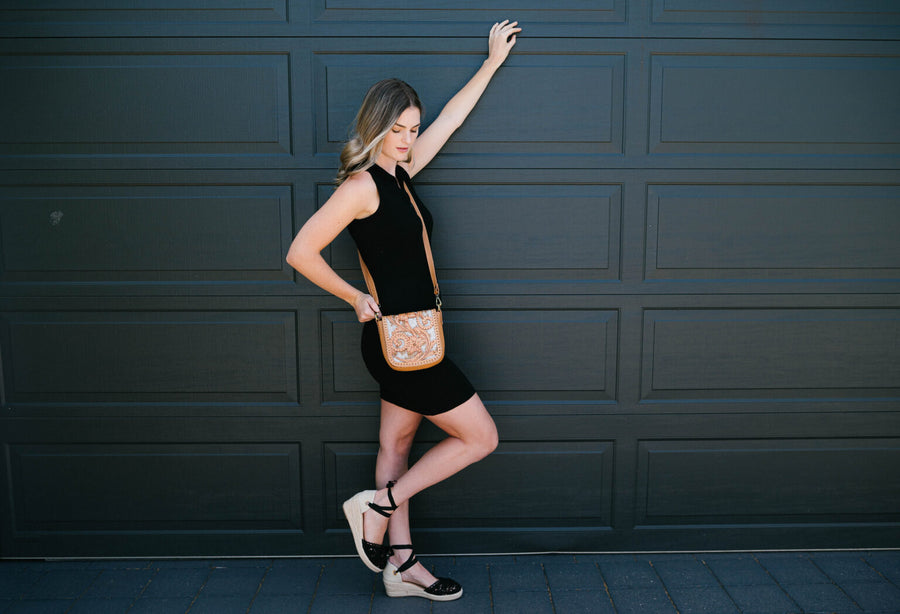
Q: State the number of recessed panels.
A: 15